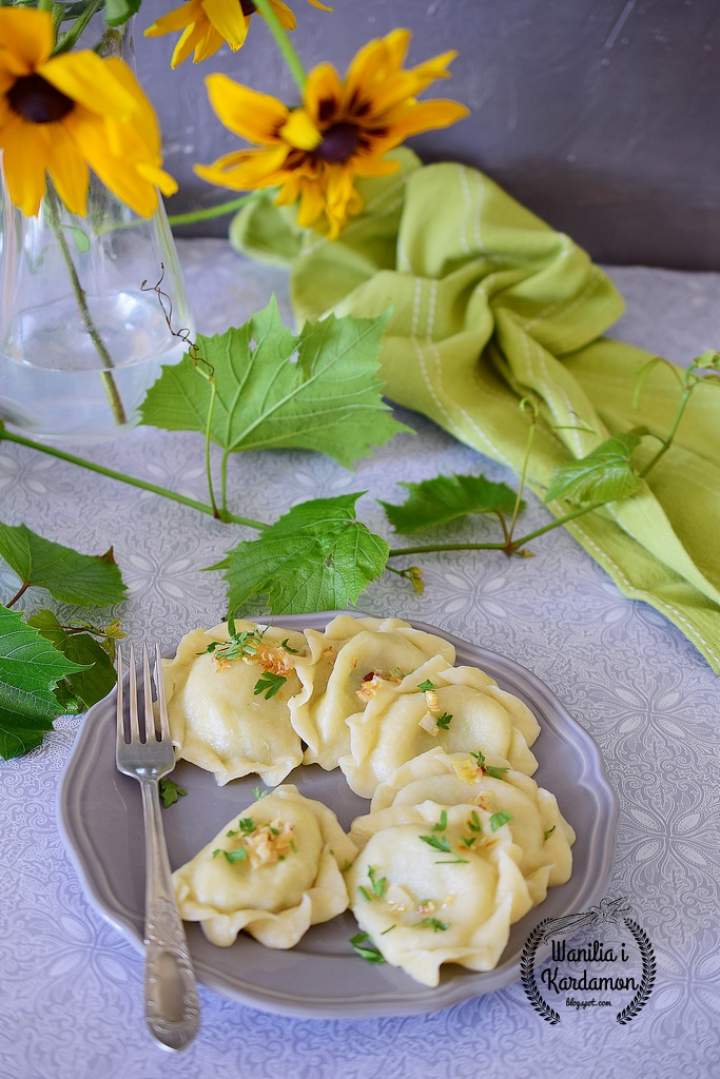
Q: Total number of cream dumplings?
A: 6